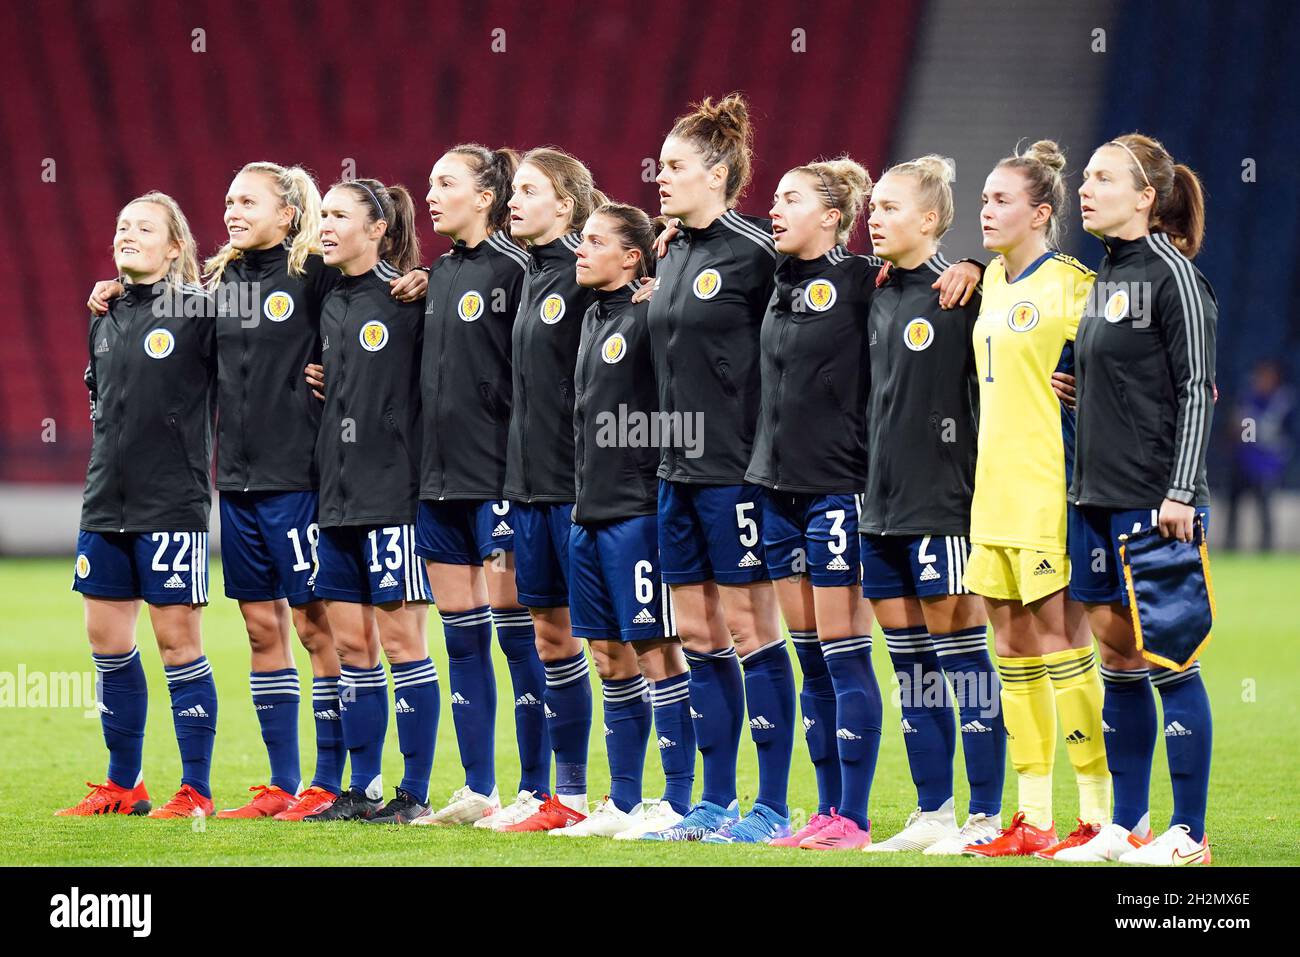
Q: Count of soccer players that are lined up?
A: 11